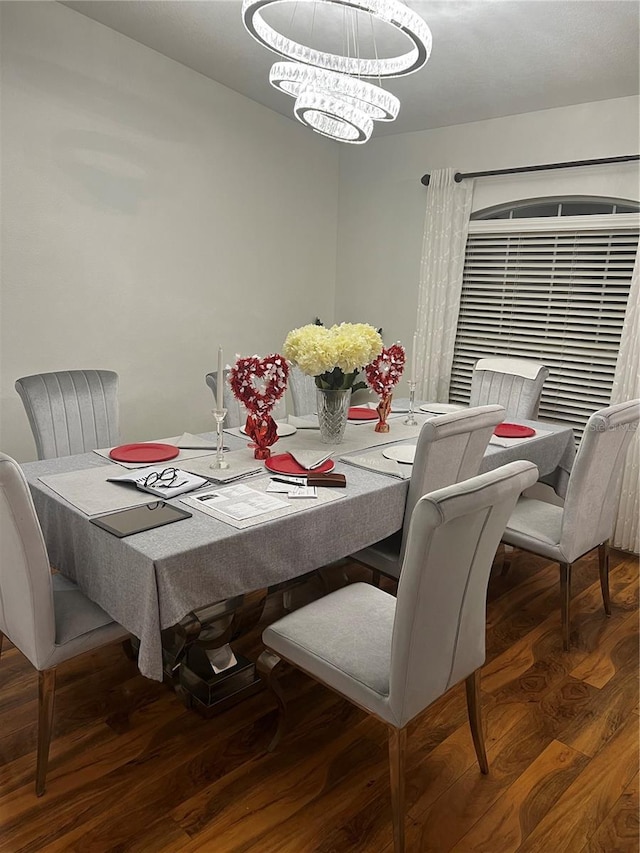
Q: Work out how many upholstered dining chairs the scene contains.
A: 8